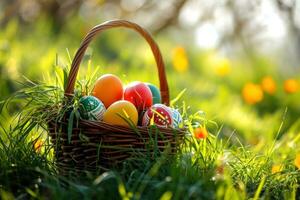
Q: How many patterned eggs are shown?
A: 3